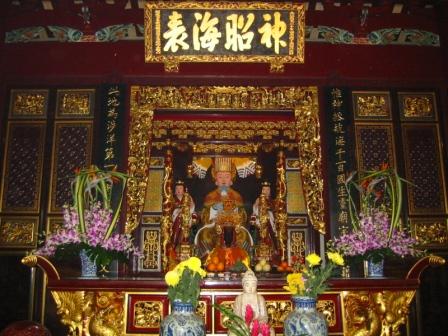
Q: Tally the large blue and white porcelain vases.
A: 2